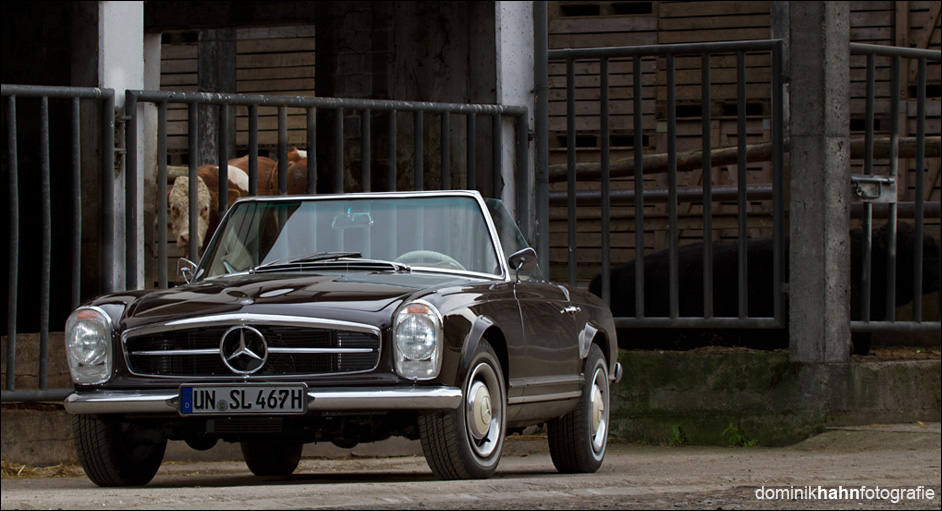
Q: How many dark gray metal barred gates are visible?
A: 4